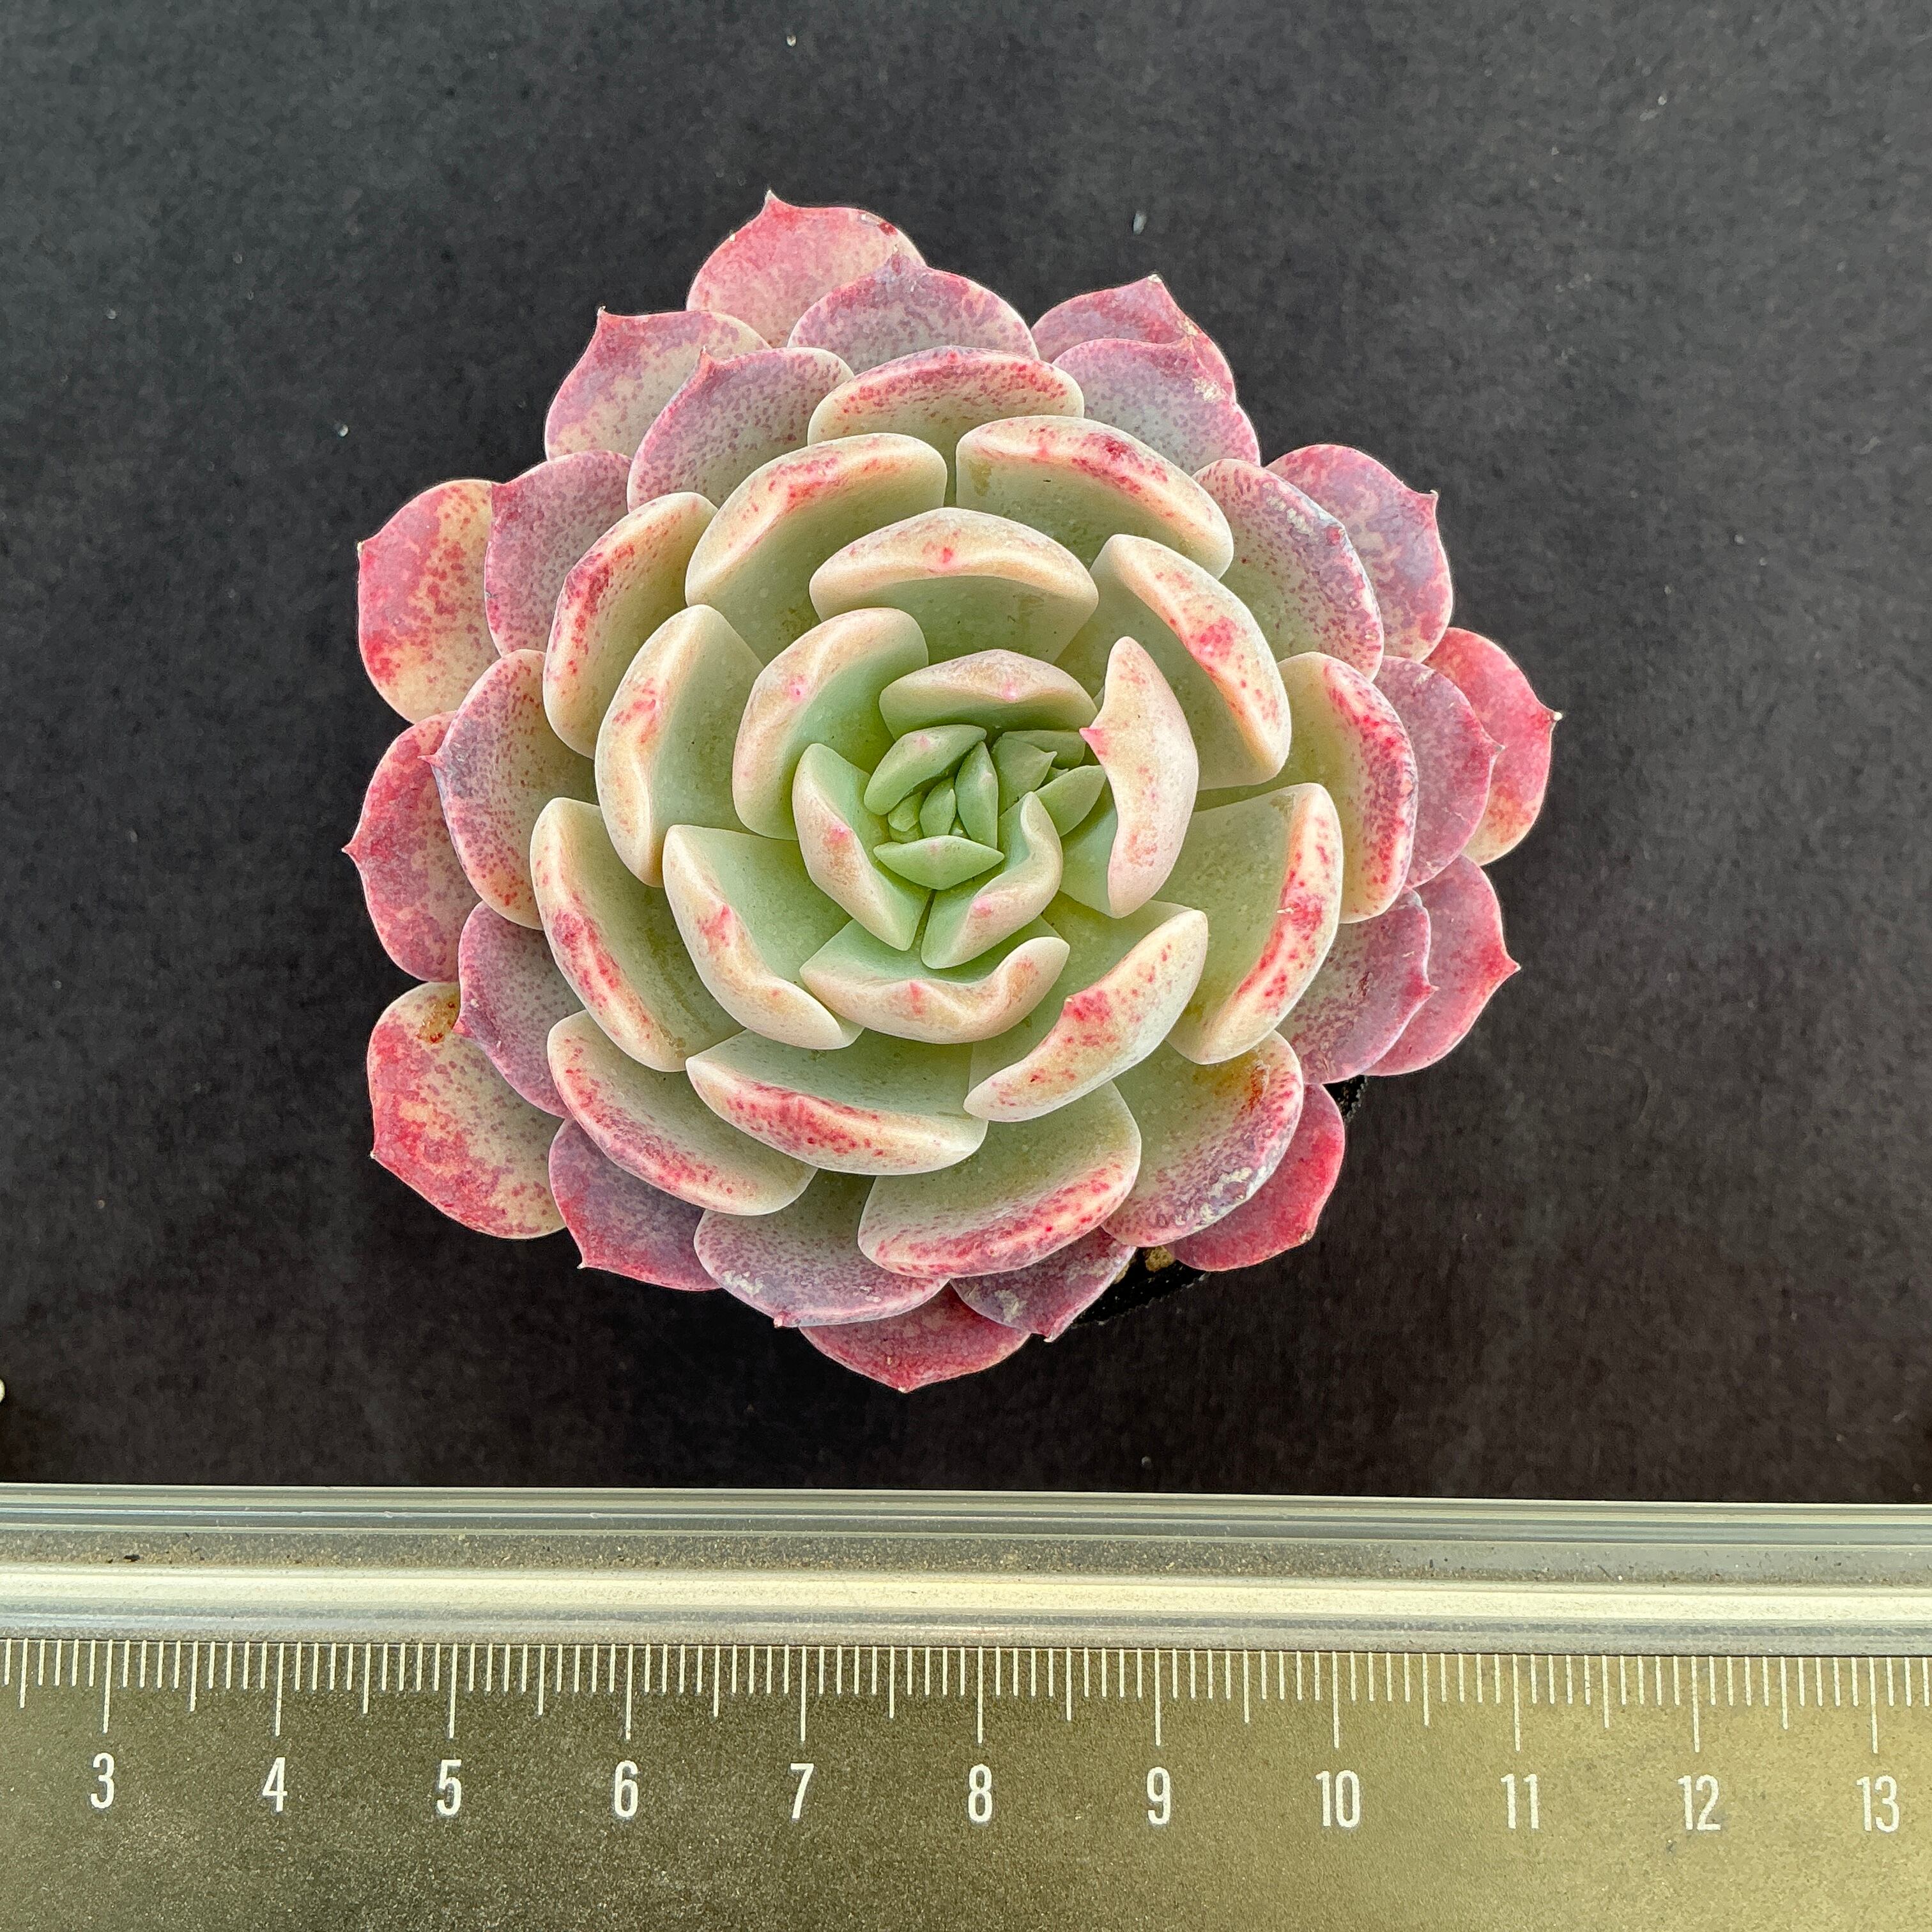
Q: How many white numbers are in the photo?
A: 11